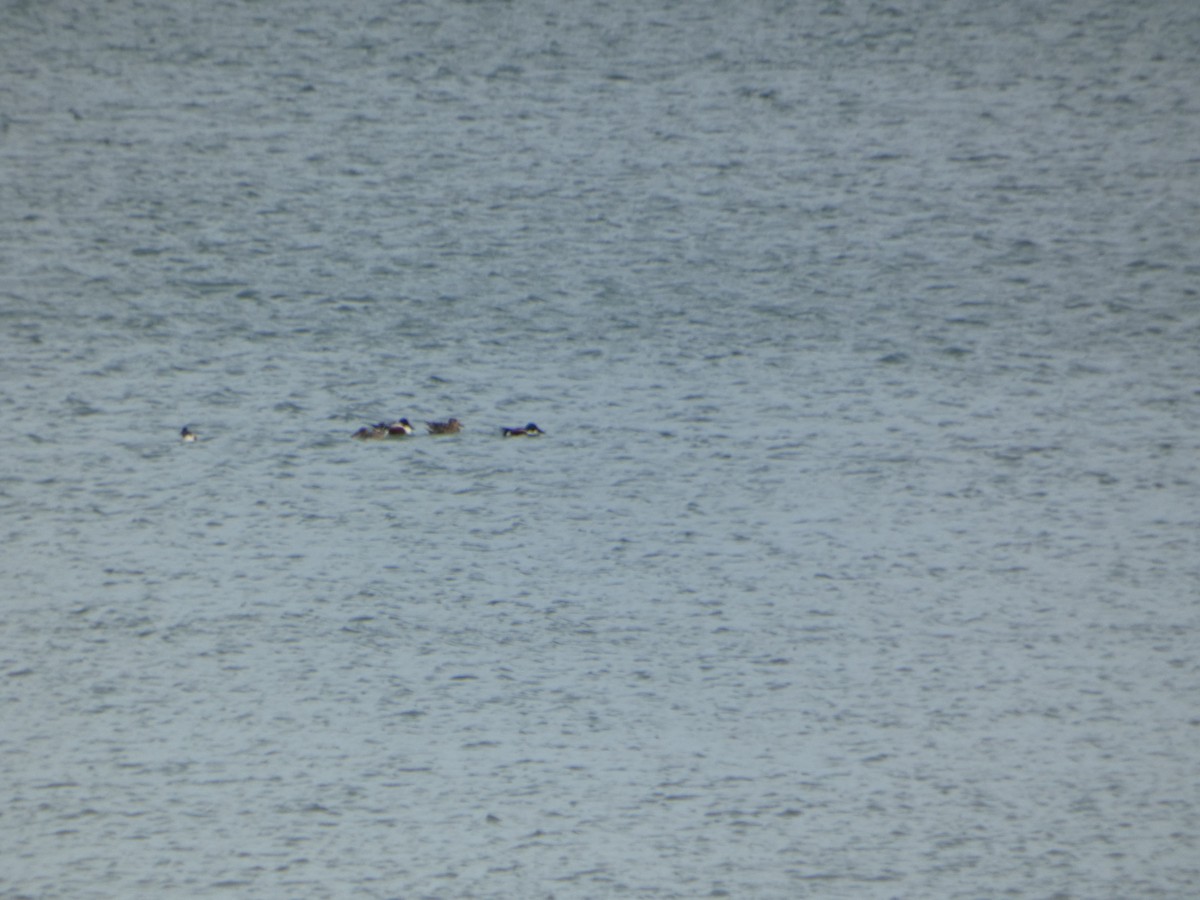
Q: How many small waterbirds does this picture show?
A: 5